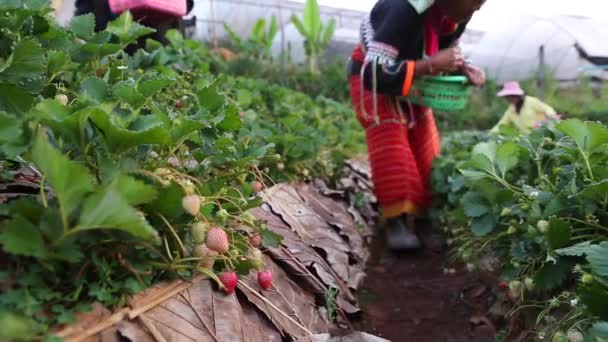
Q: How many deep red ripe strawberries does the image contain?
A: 2